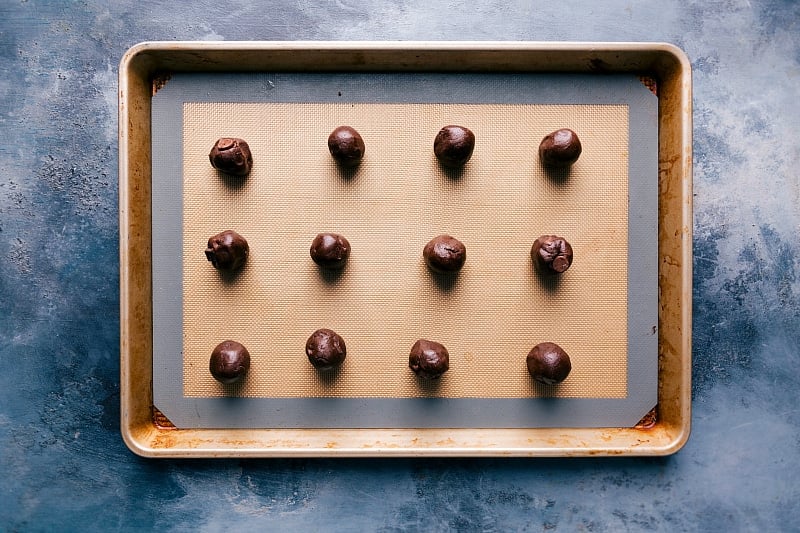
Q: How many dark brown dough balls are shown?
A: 12